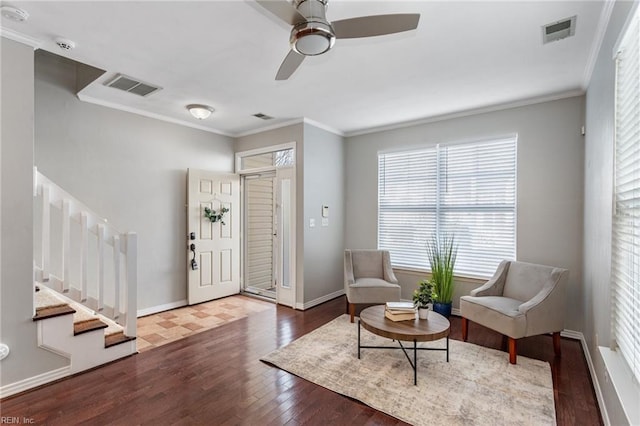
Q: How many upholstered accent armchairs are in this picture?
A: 2